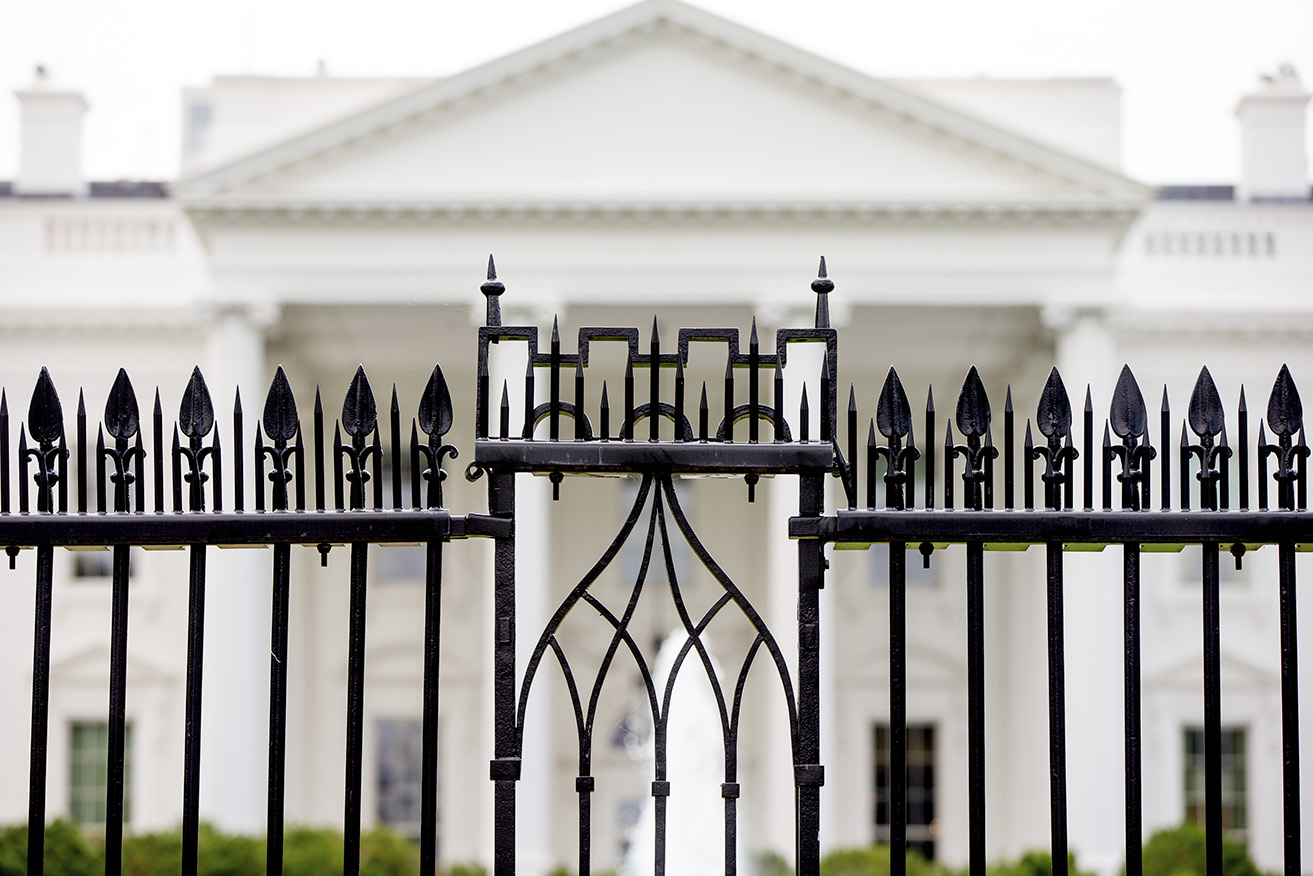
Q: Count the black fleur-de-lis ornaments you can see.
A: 12